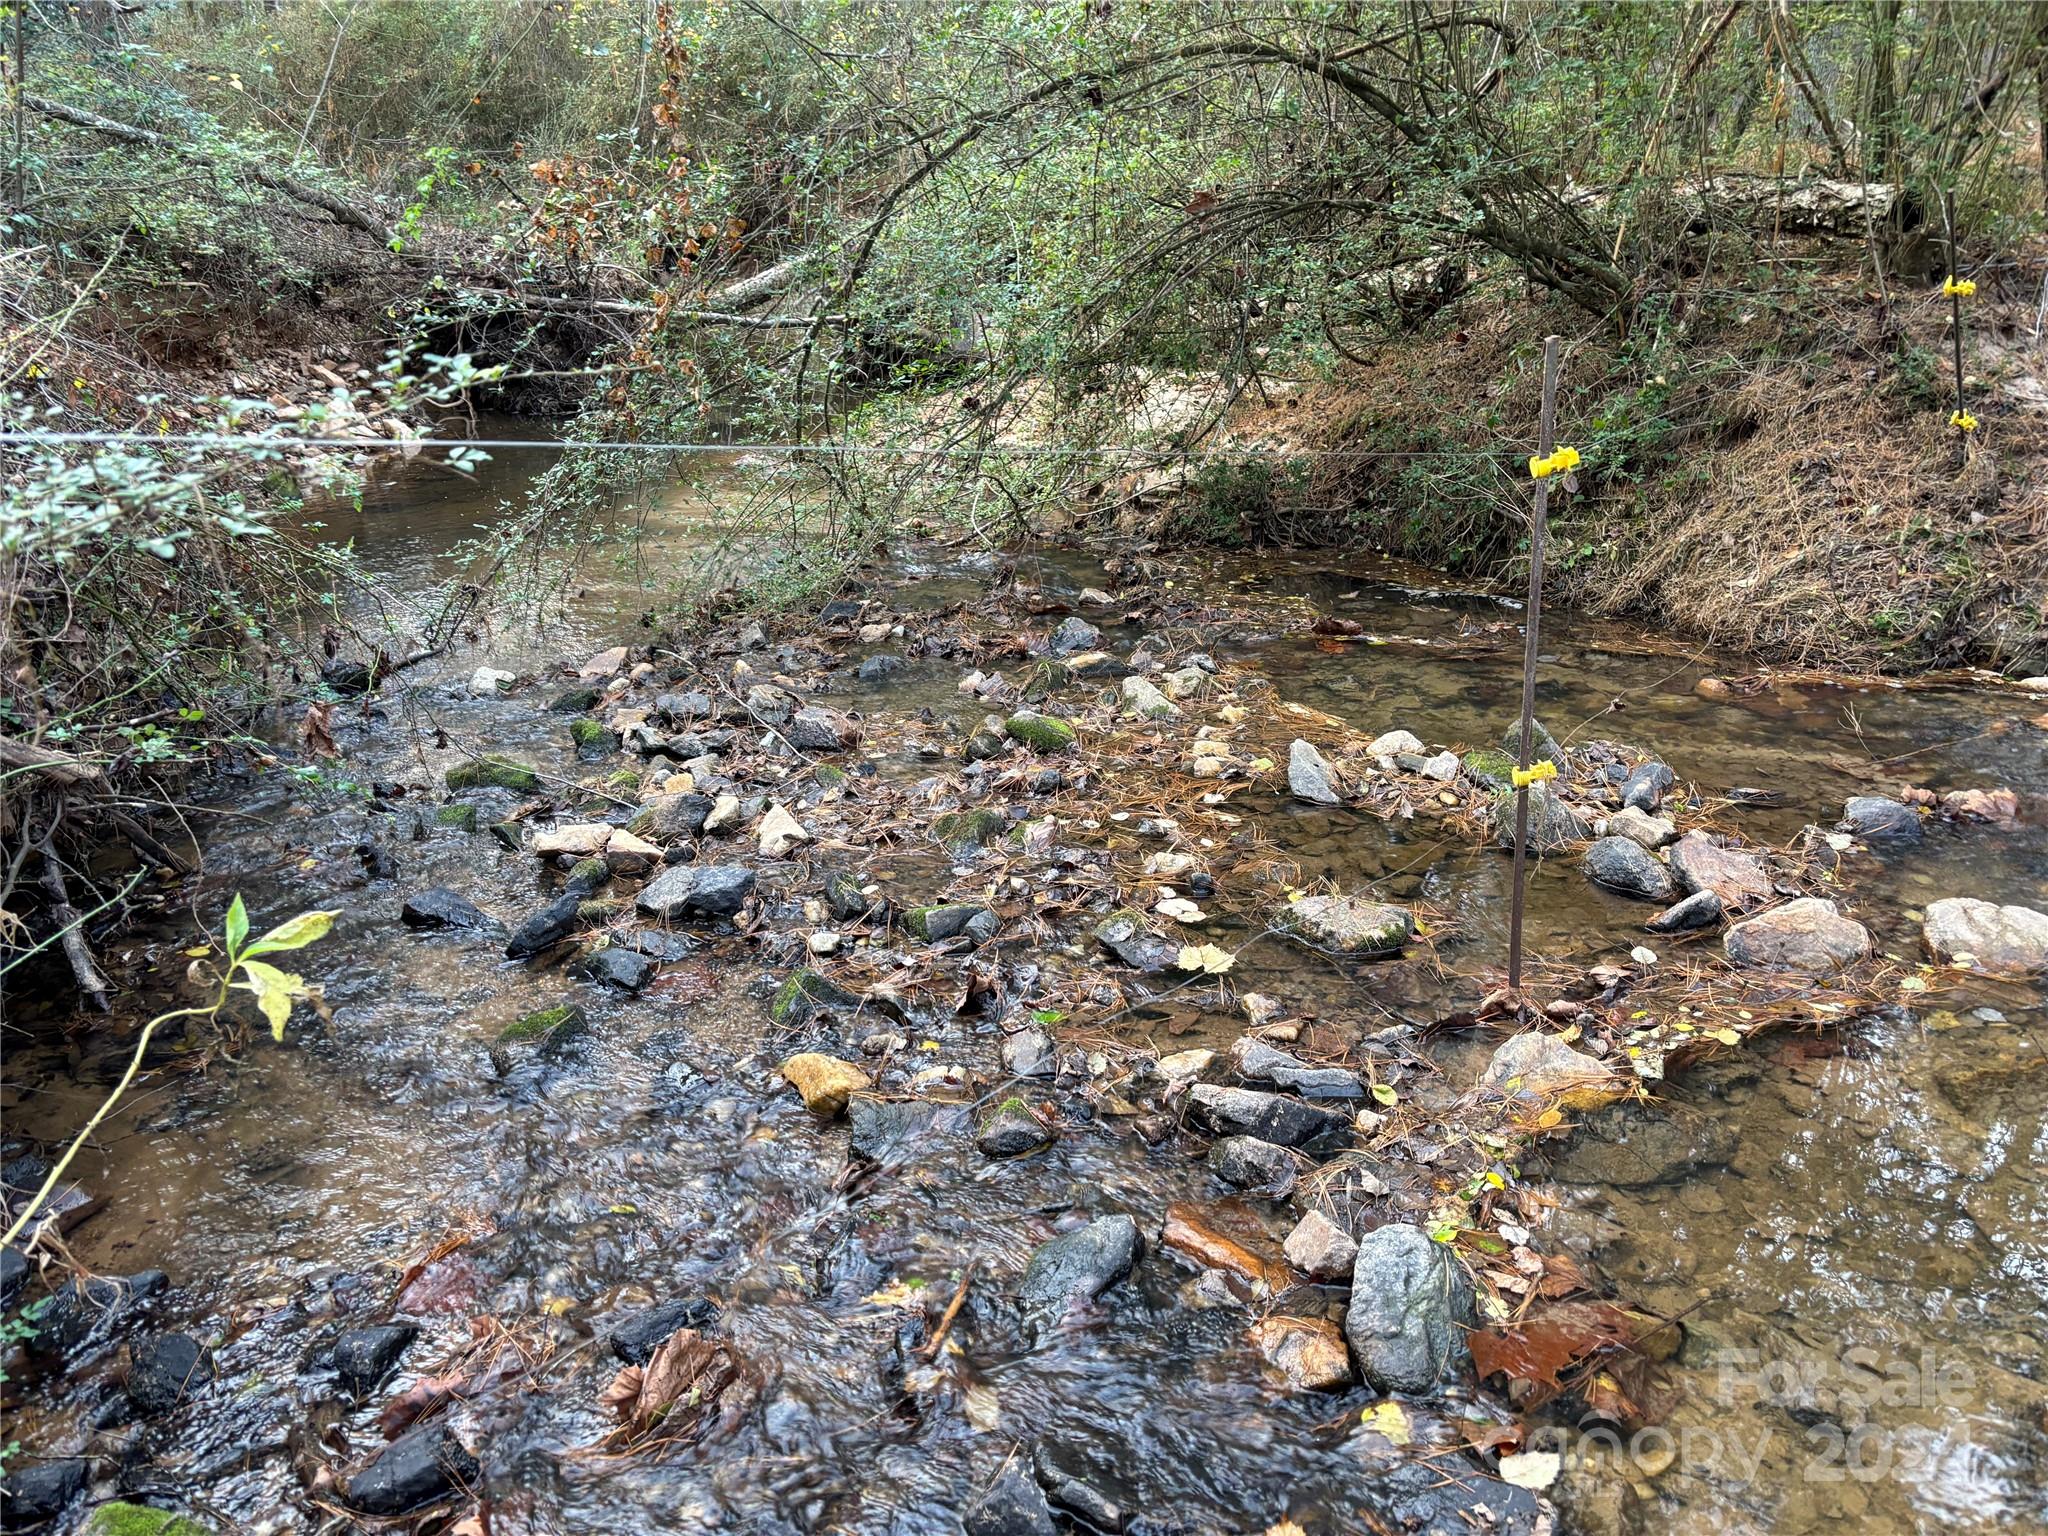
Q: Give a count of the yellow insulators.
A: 4